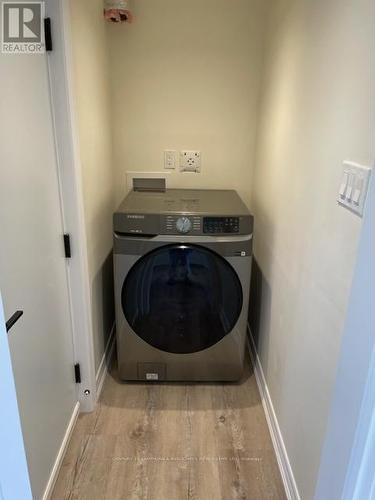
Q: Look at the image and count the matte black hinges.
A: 3